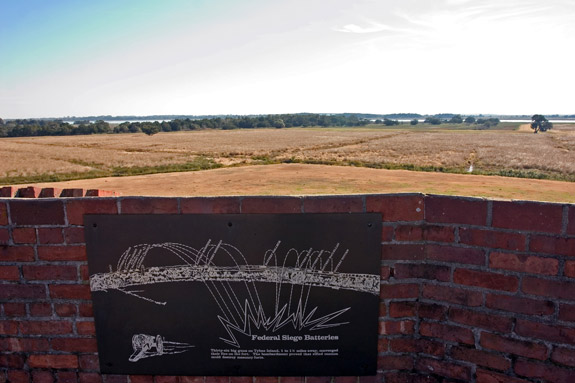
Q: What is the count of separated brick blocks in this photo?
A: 5